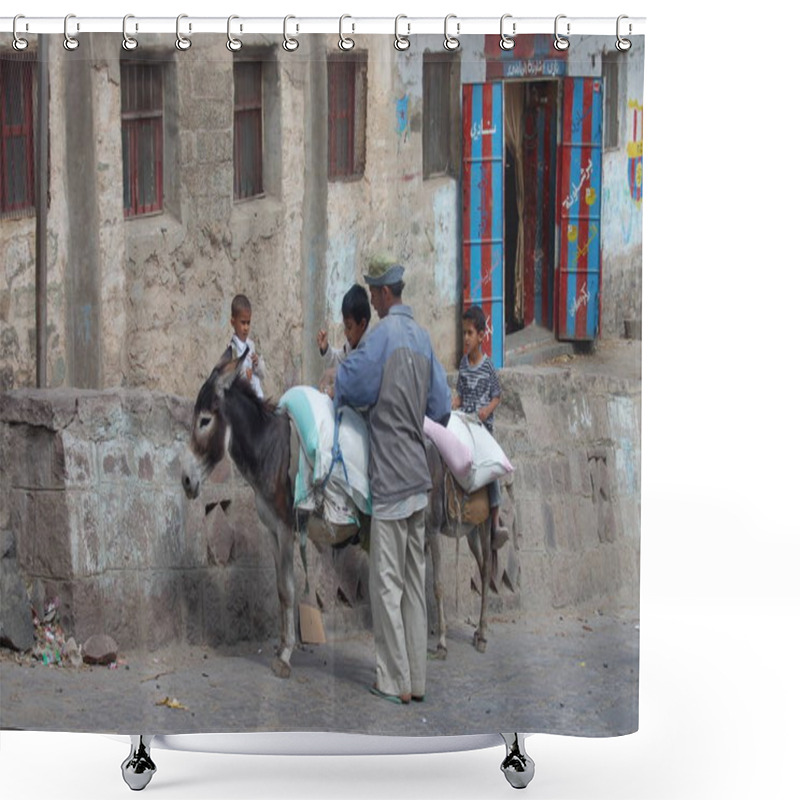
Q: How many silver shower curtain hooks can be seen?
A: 12